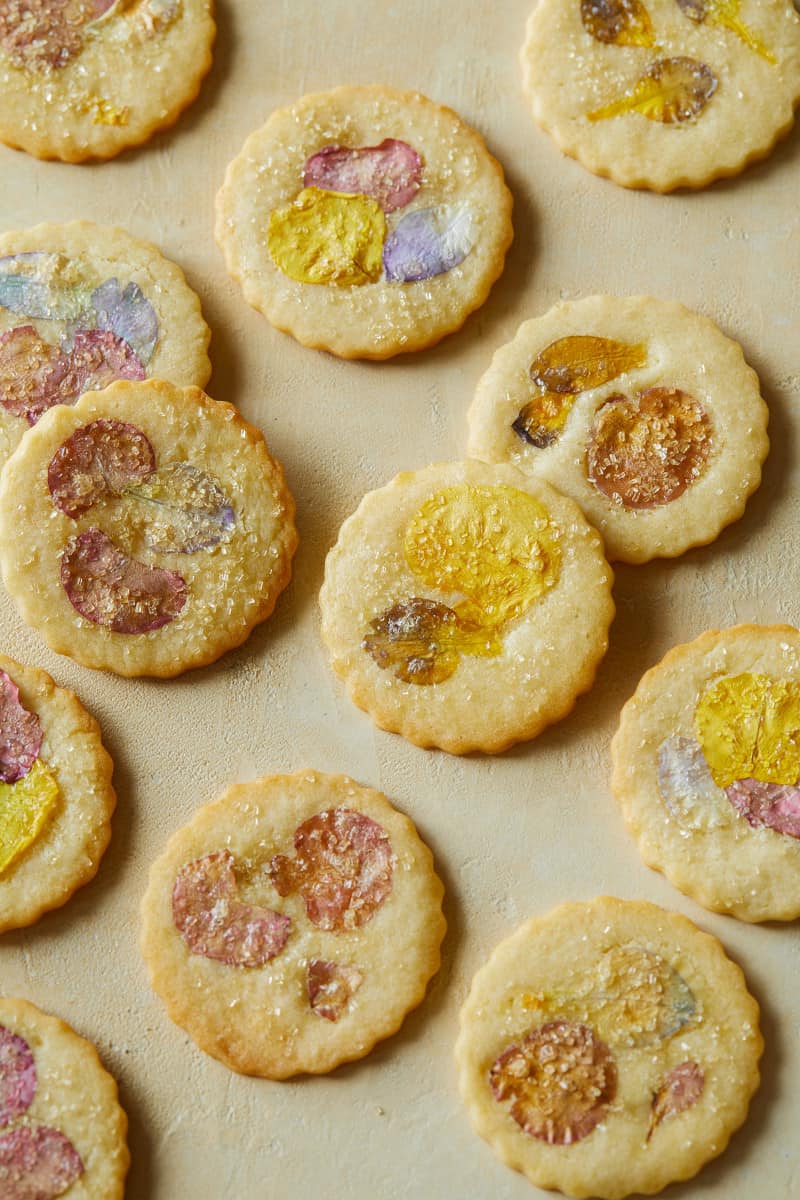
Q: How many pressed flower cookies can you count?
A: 12